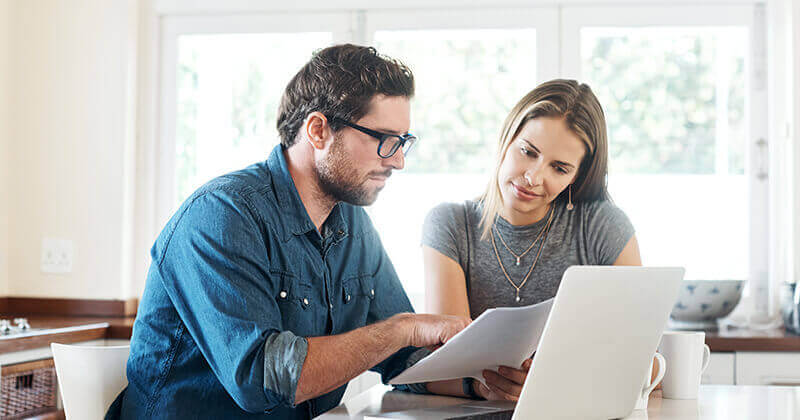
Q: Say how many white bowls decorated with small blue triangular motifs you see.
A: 1